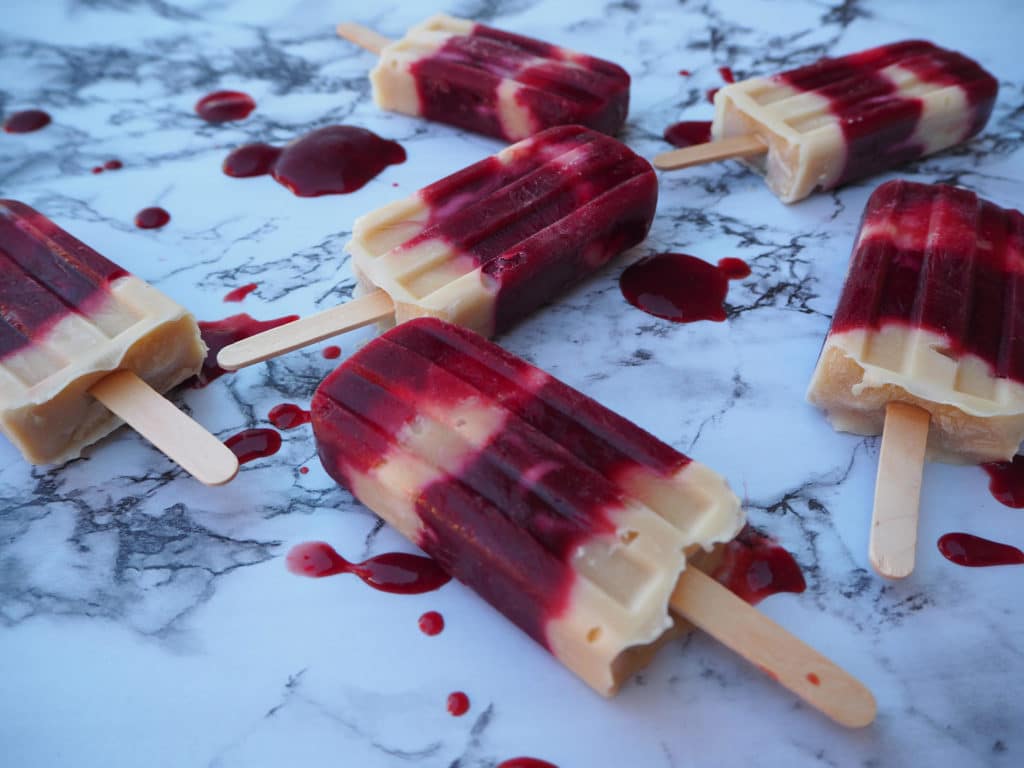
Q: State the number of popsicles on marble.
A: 6